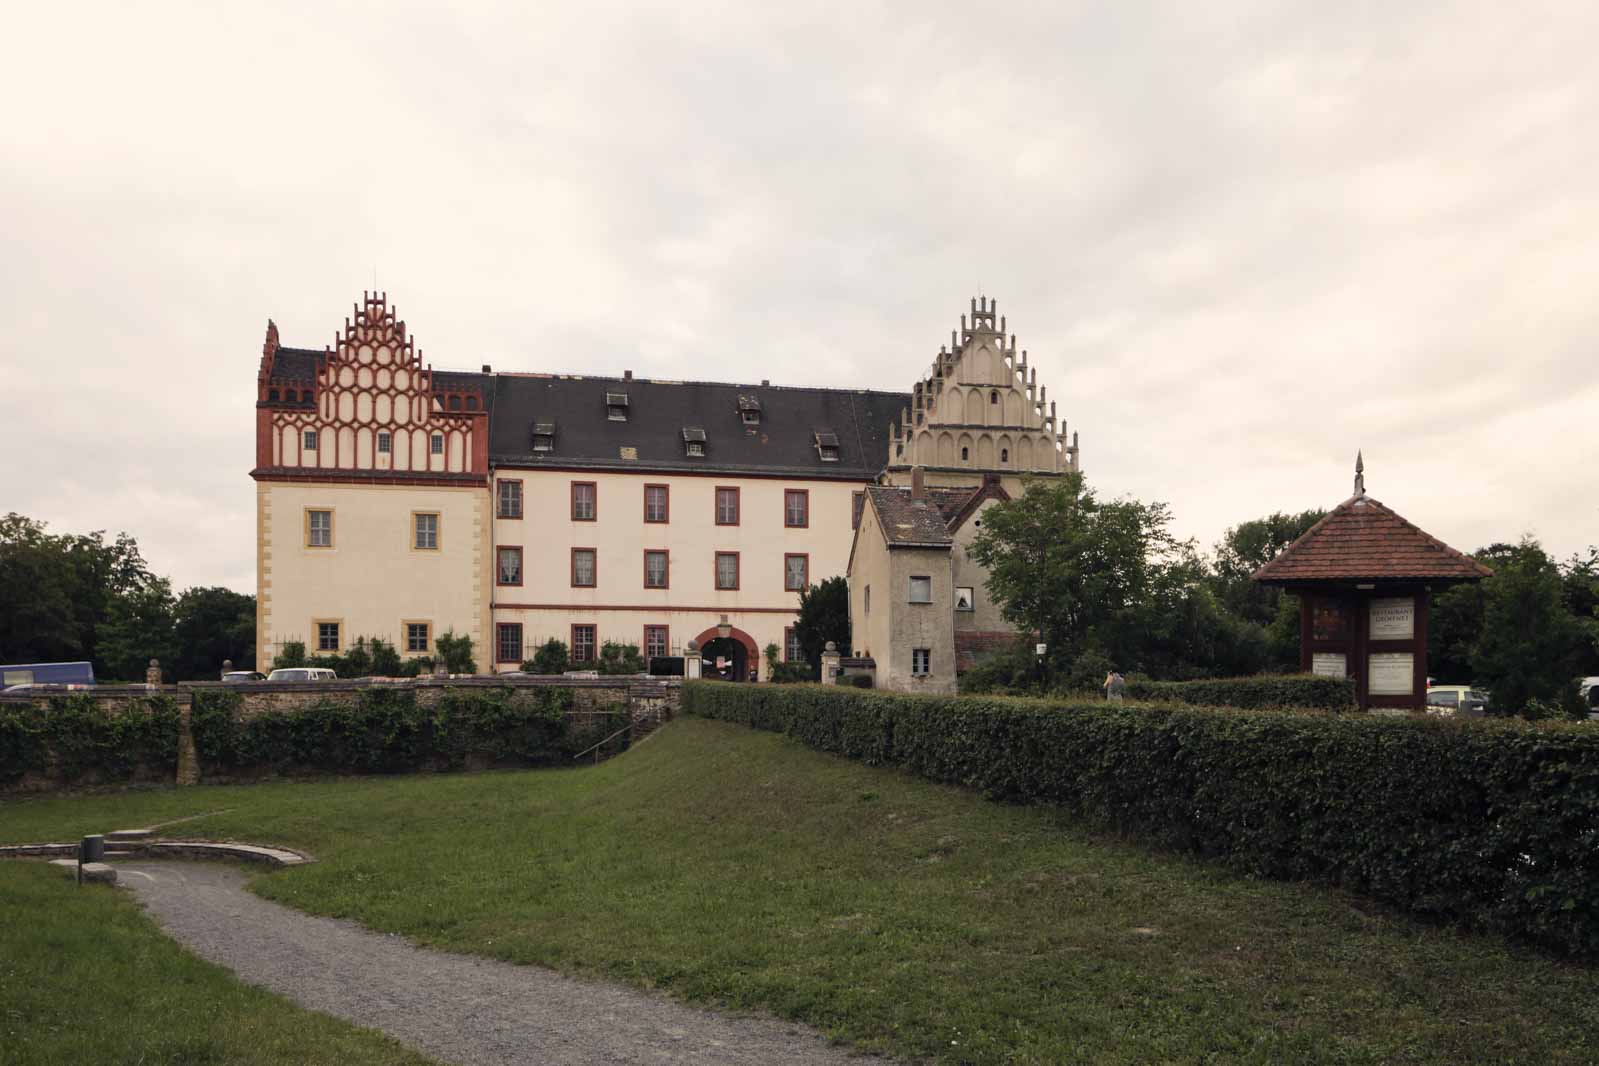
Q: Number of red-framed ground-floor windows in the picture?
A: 4